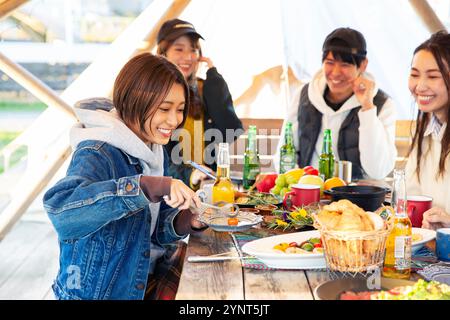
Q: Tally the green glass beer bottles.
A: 3